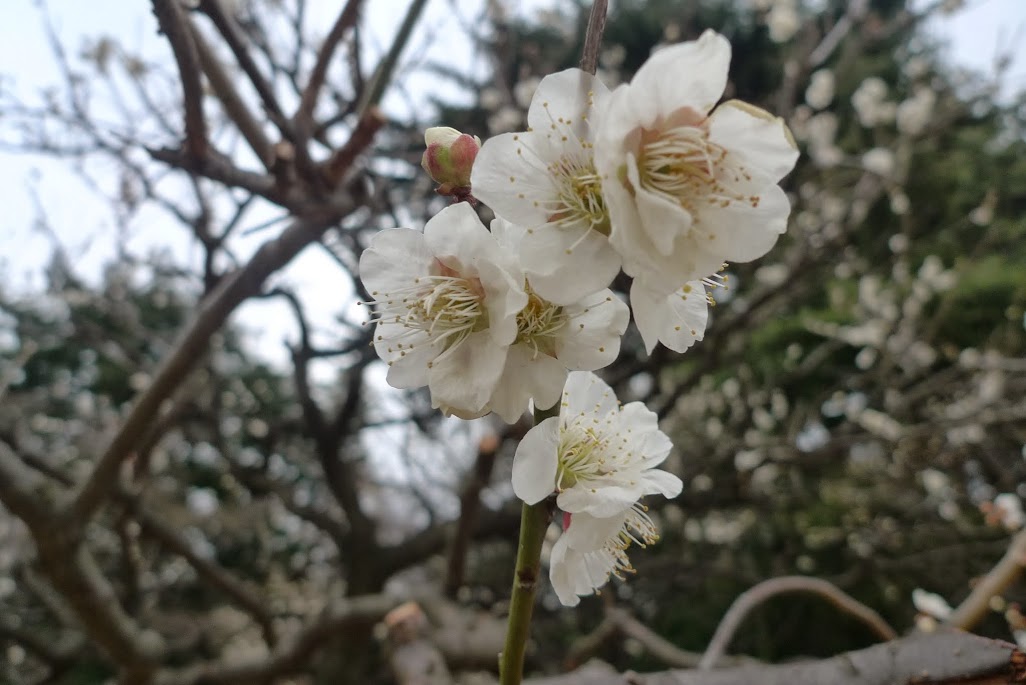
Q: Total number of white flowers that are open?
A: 7